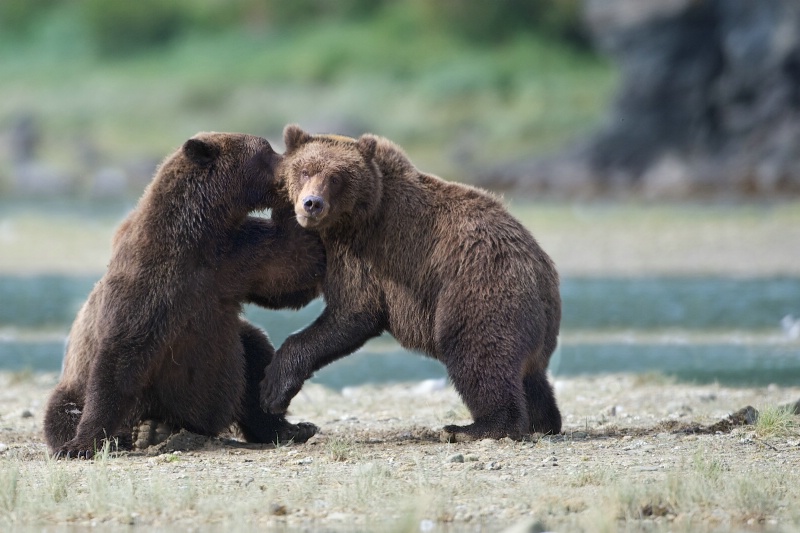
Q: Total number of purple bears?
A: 0